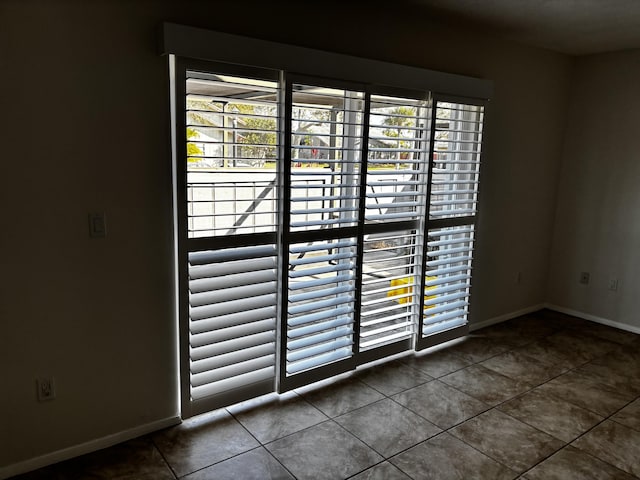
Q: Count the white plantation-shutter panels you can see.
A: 4